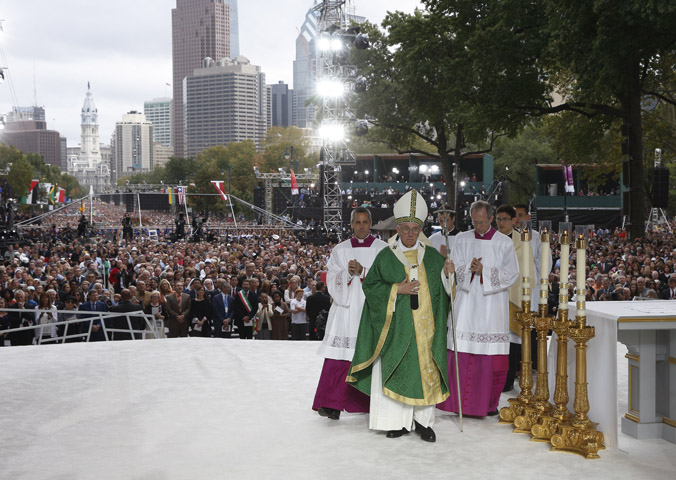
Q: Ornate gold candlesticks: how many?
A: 4